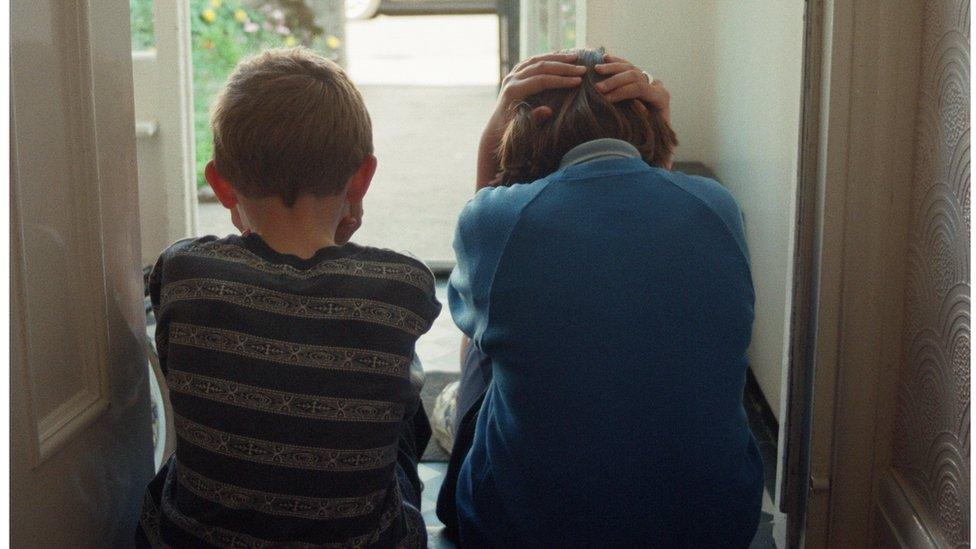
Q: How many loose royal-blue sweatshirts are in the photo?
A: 1